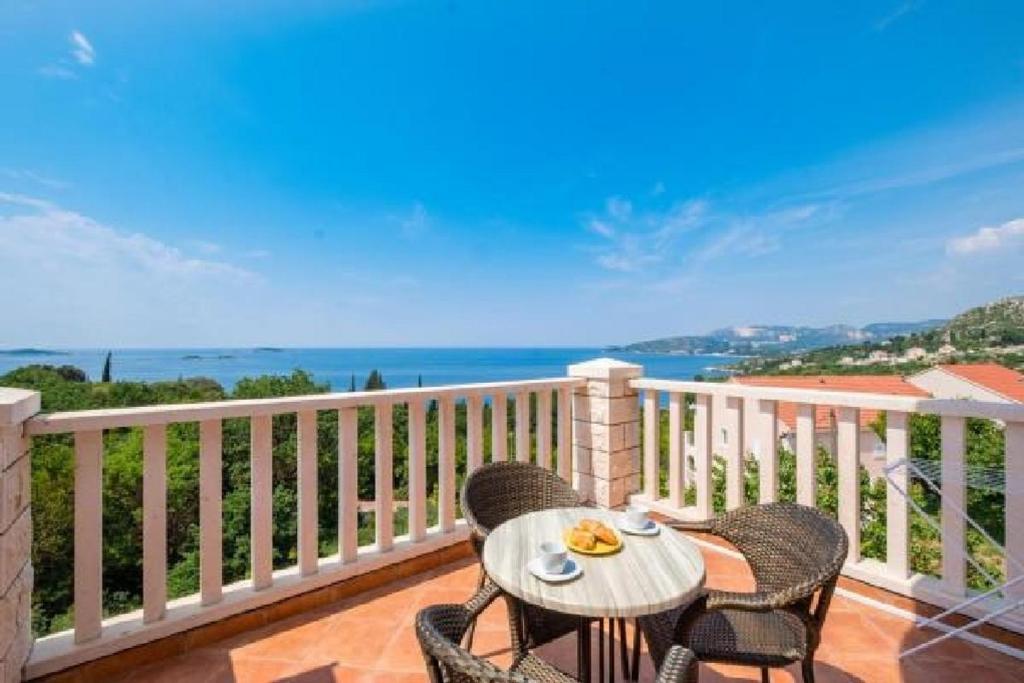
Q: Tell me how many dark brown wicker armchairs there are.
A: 3